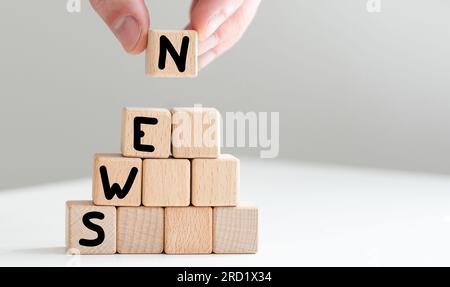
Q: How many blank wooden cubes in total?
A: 6